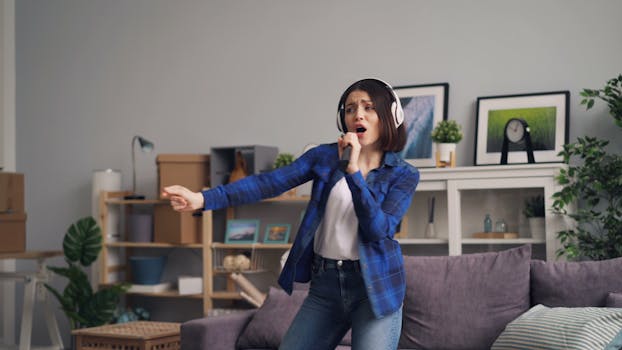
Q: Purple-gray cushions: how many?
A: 3